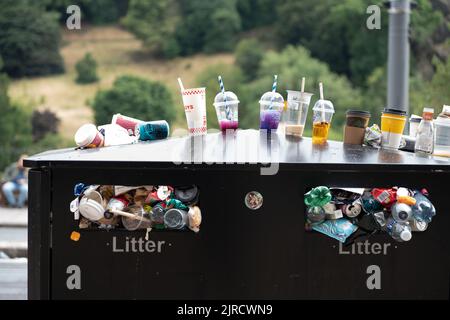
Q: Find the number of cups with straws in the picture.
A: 5